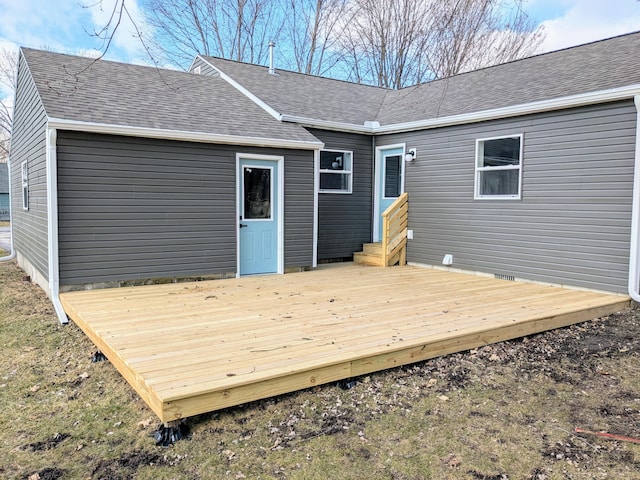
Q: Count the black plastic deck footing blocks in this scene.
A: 3